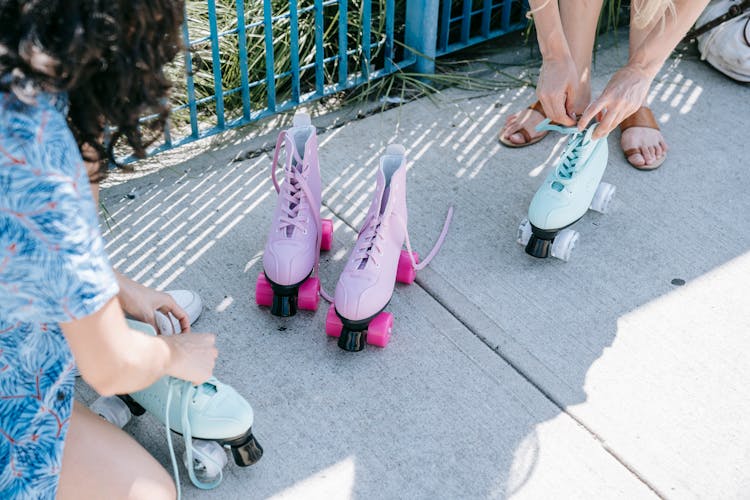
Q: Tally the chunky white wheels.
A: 5